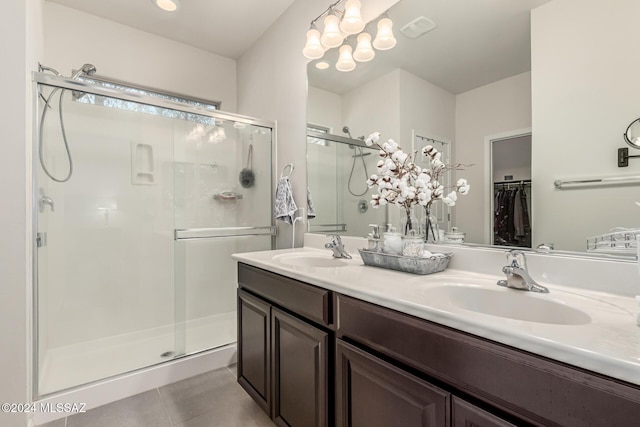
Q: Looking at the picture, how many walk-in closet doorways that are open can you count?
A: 1